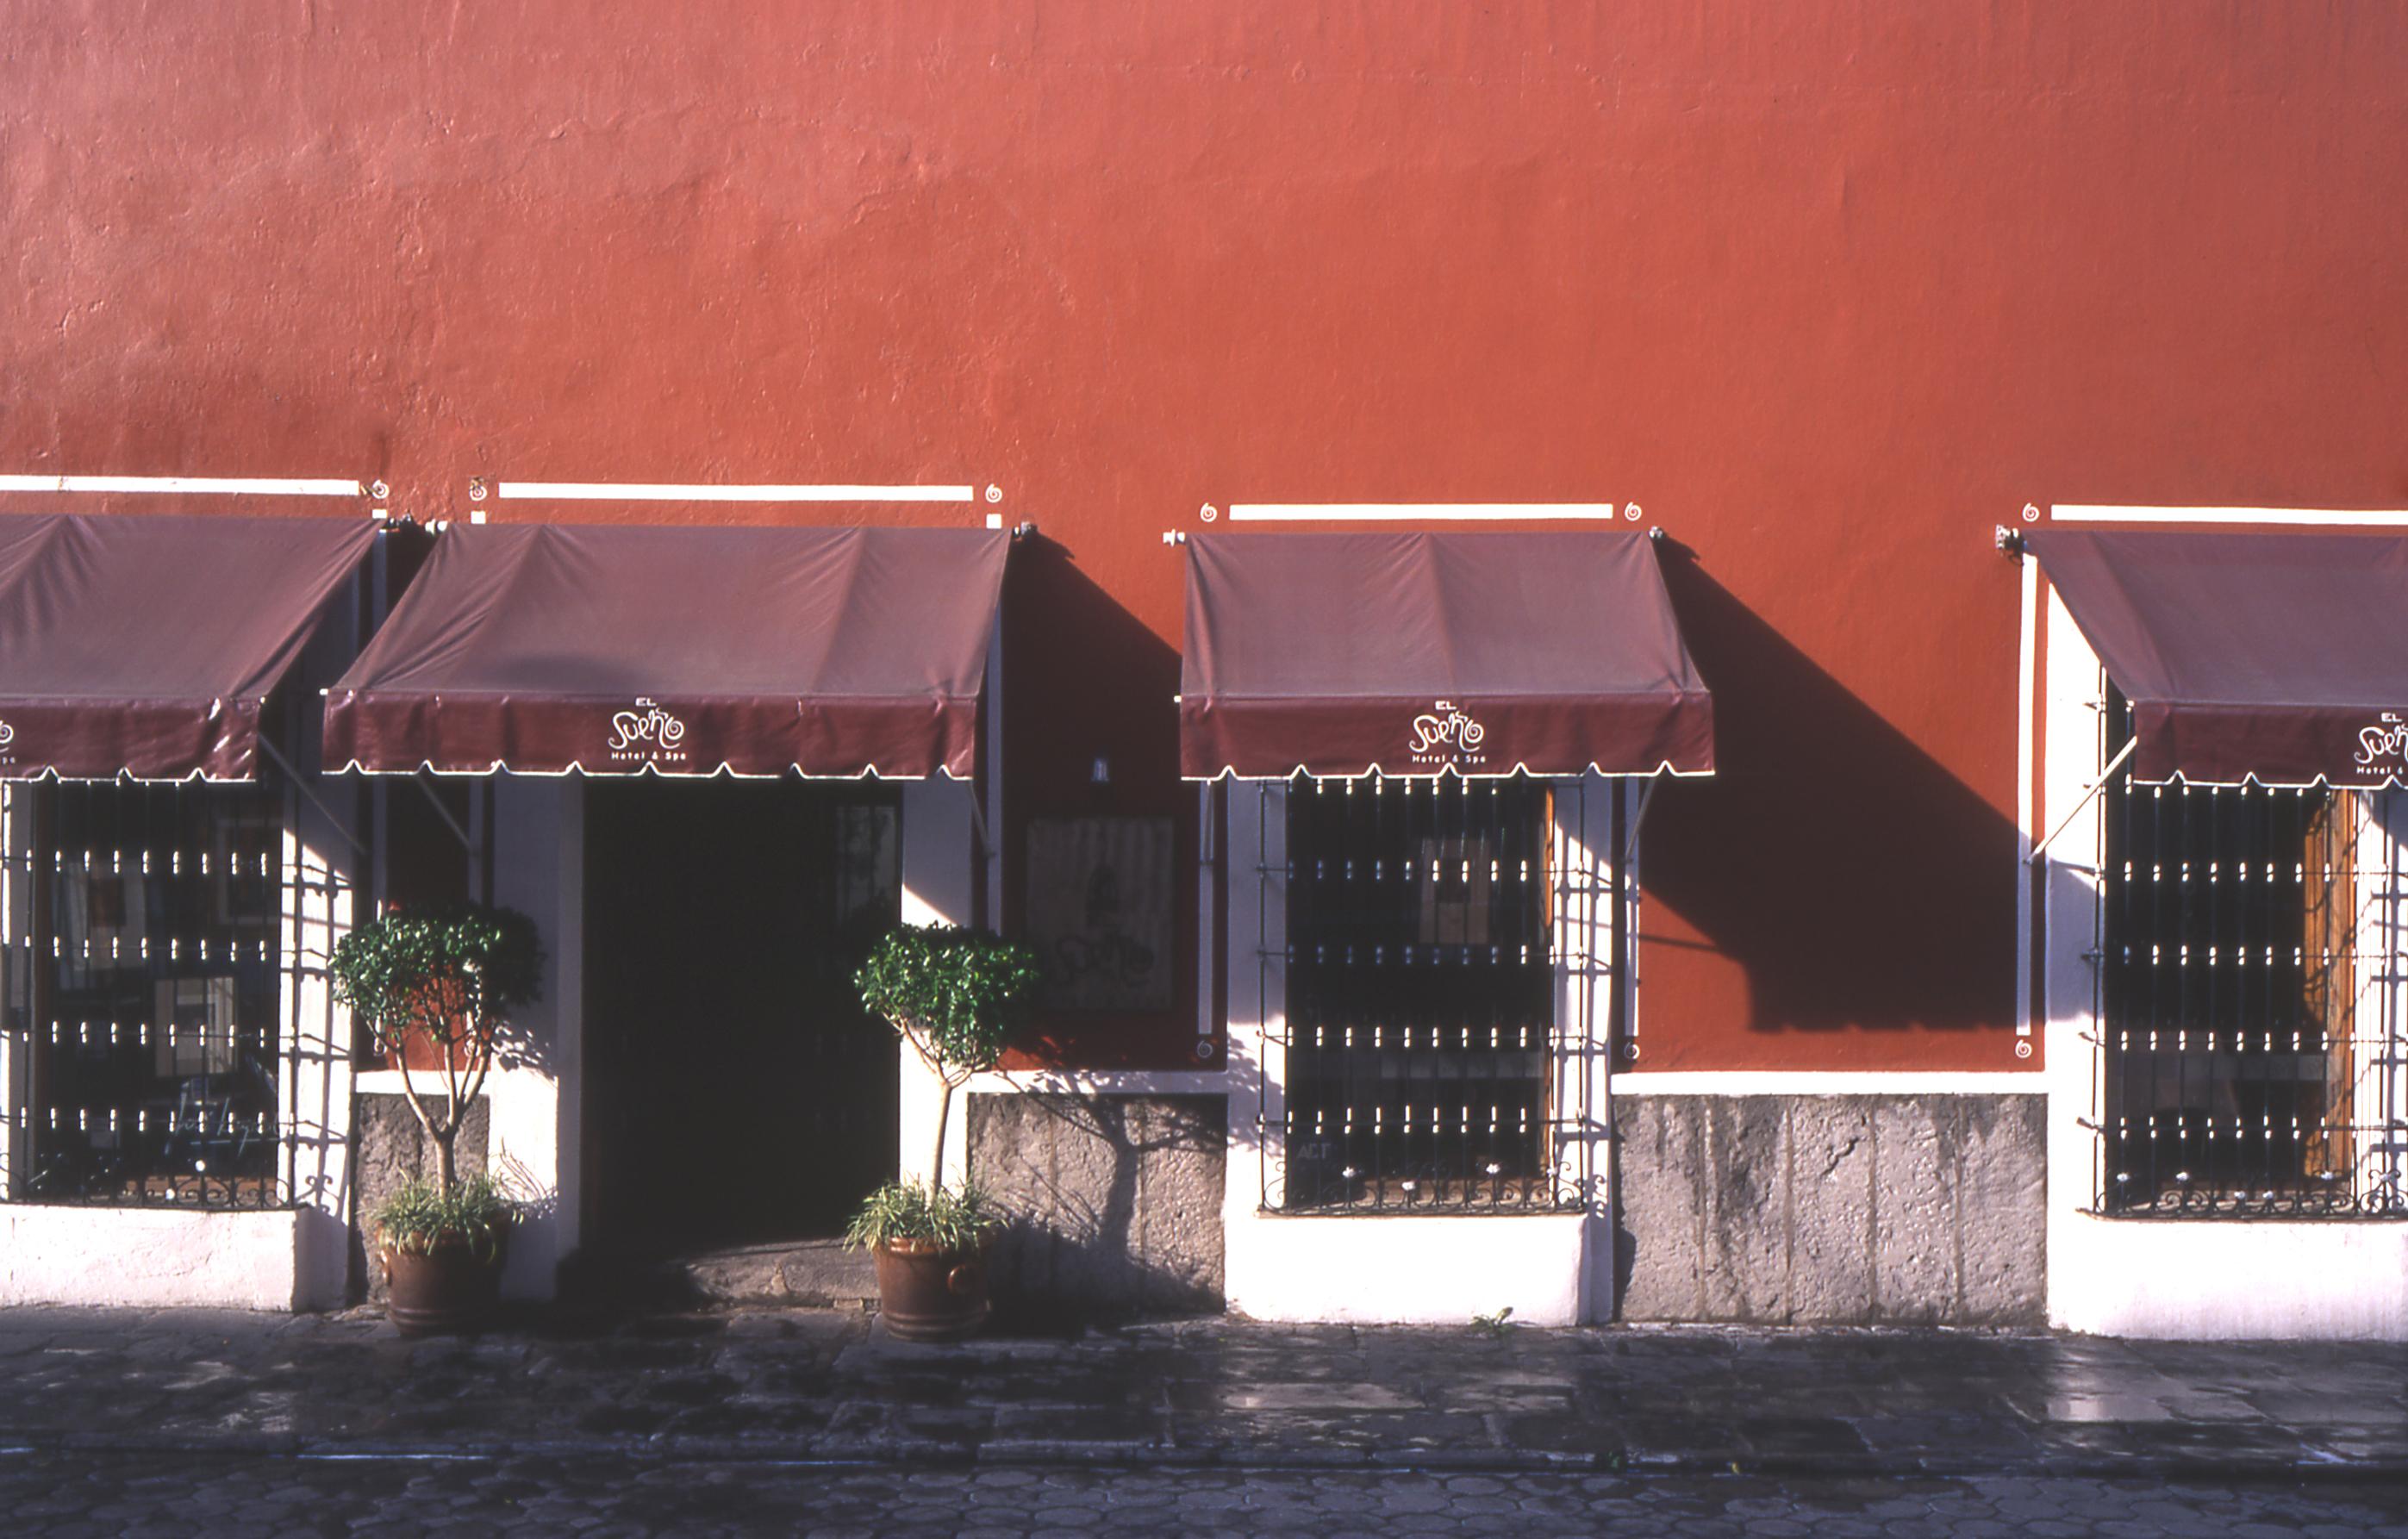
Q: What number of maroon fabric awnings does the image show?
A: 4